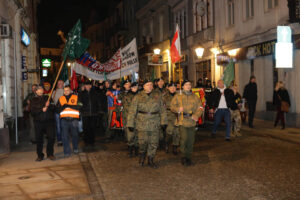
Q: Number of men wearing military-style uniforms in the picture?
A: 6